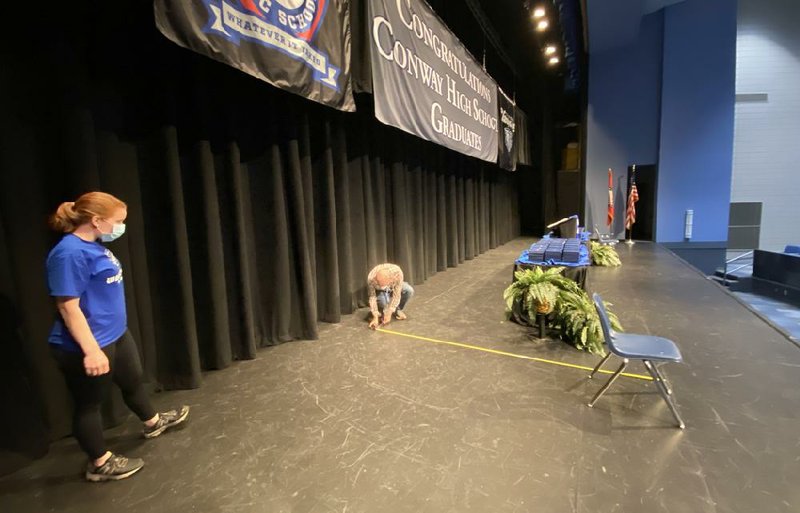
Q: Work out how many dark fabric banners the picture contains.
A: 3